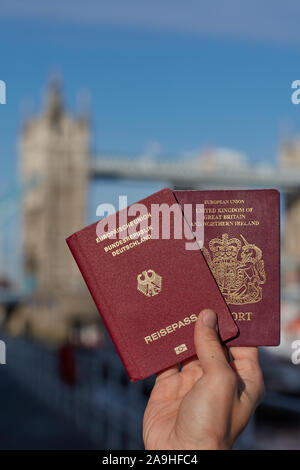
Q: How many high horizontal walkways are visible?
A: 1